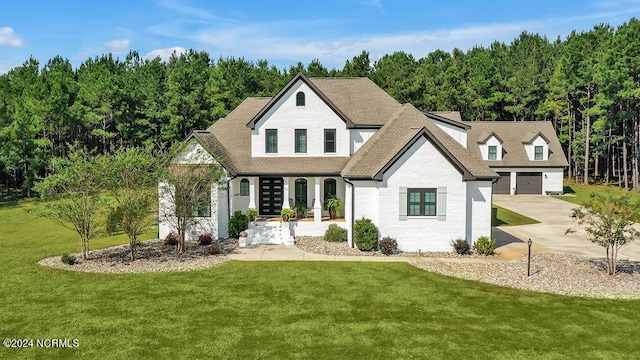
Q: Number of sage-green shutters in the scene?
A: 2